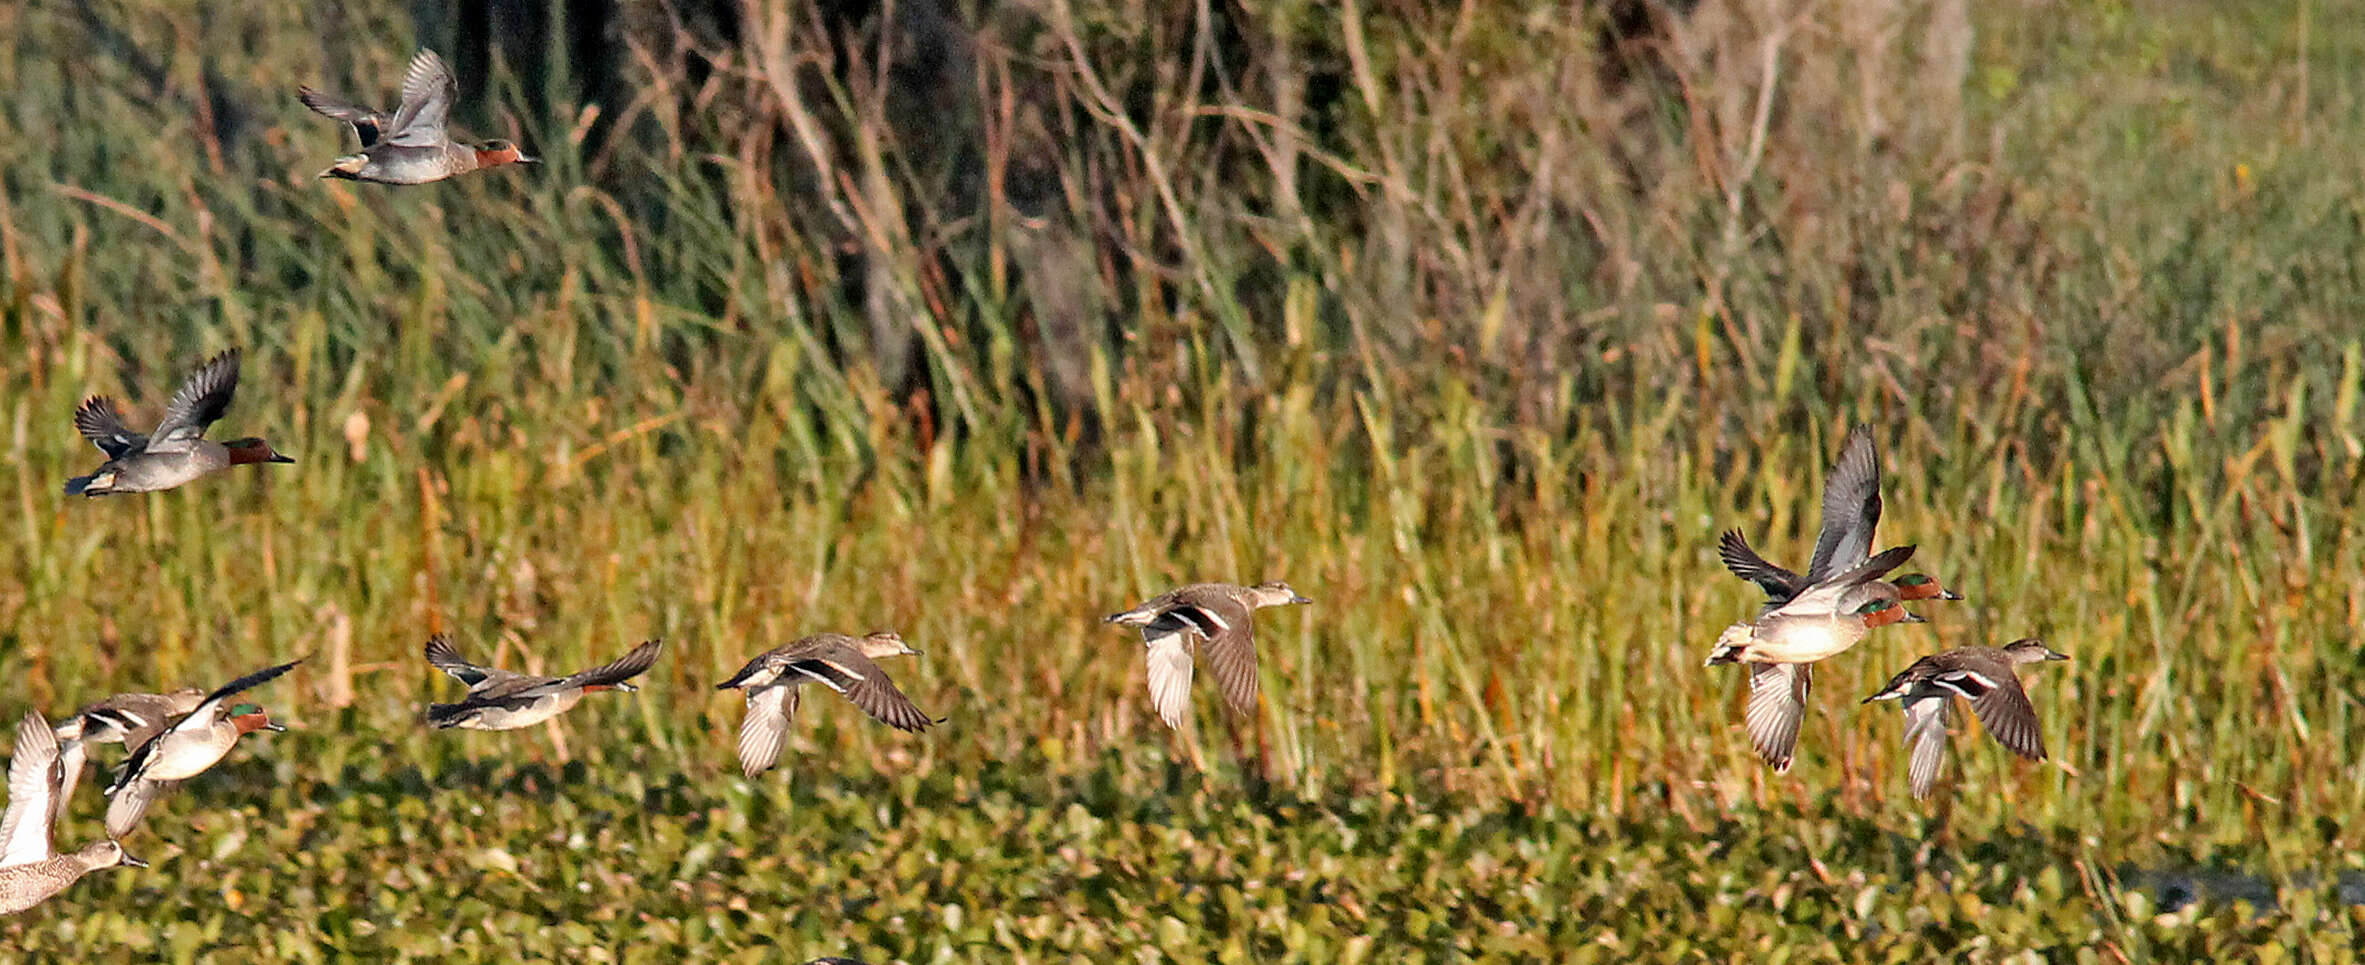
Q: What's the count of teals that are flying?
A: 11